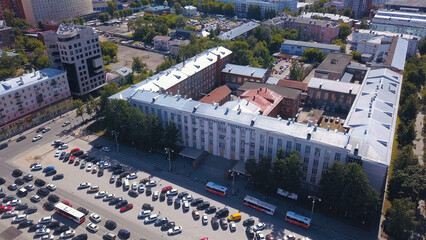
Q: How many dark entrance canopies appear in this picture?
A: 2